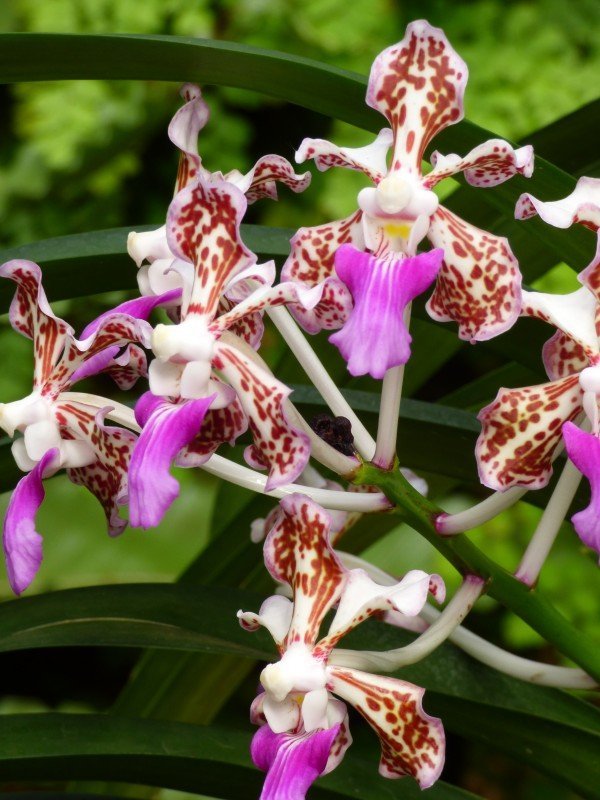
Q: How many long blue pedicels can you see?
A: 0